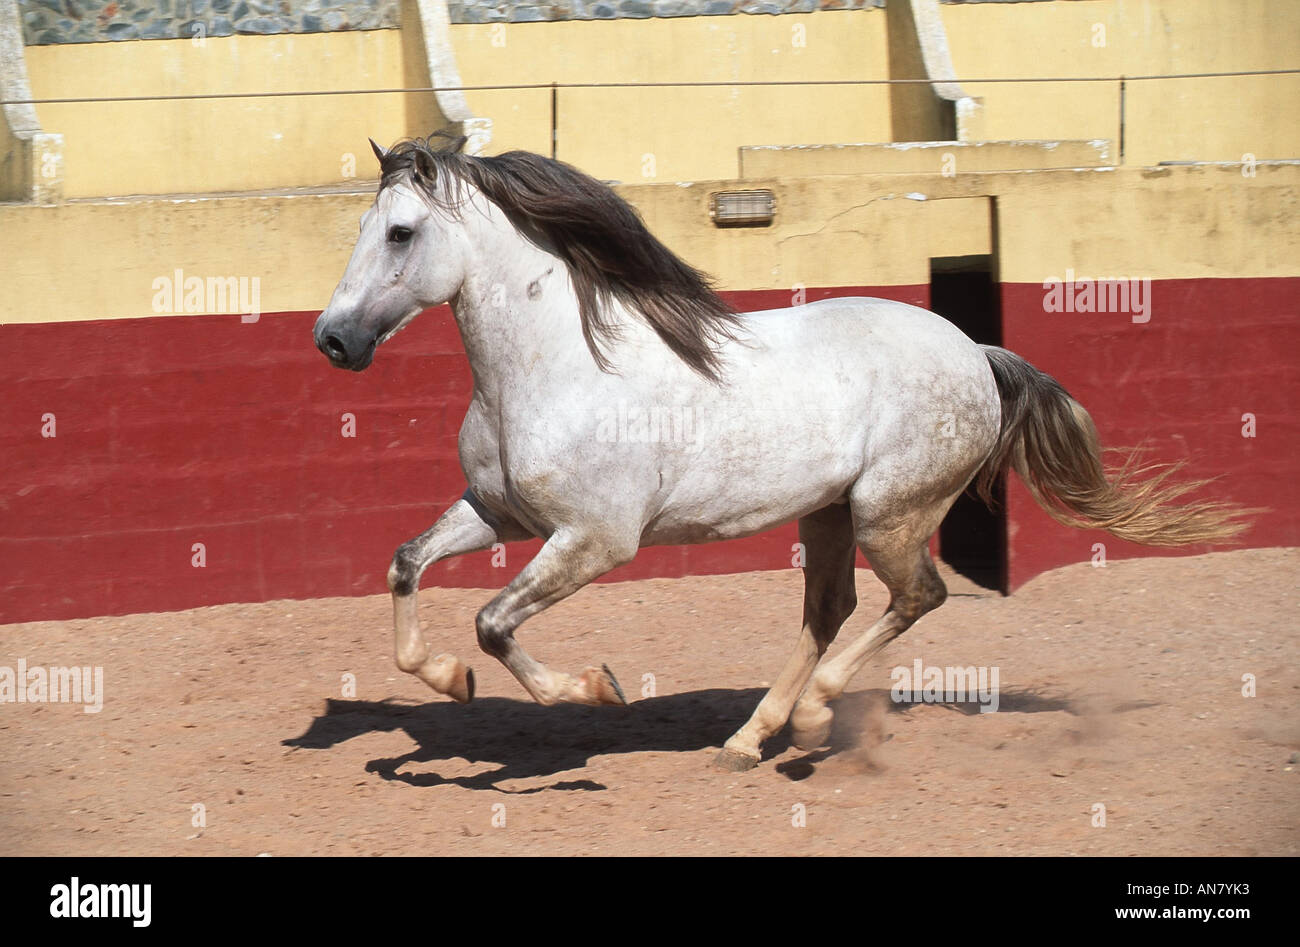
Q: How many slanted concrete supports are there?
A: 3